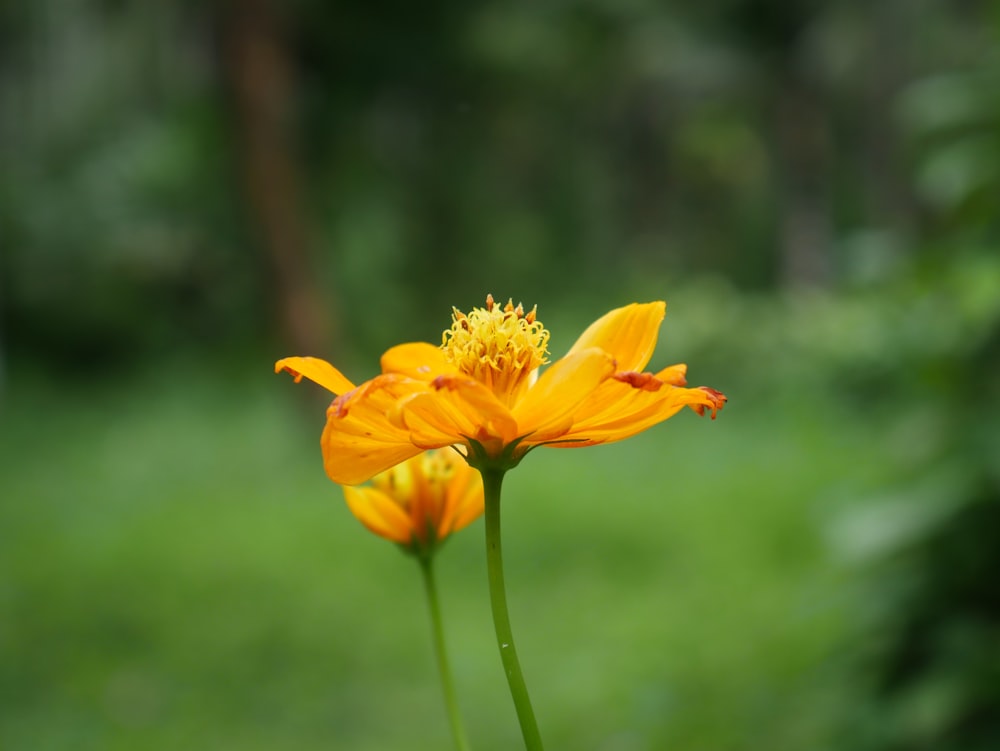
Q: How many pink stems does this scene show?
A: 0